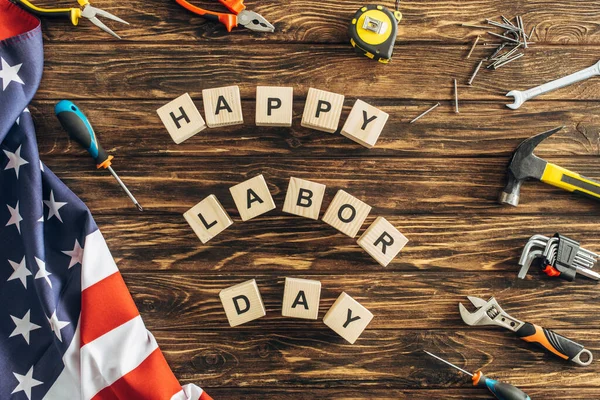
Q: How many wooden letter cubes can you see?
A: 13